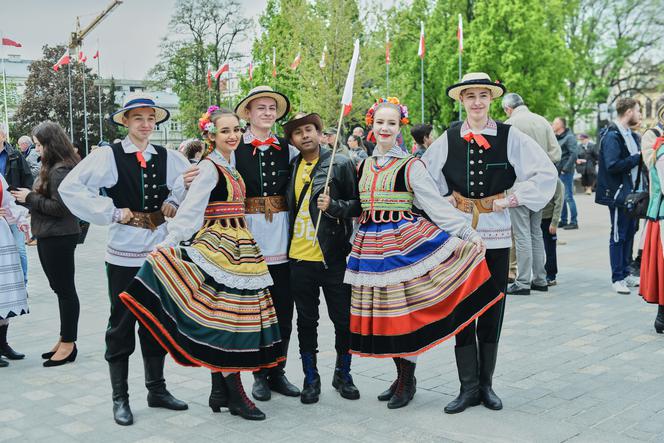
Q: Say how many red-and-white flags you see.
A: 14